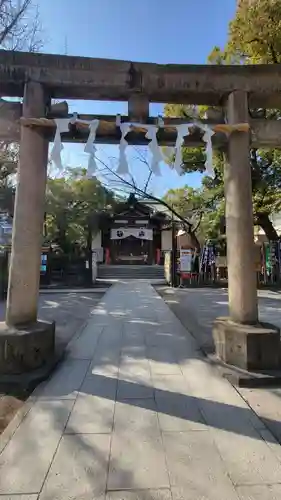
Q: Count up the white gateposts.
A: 2